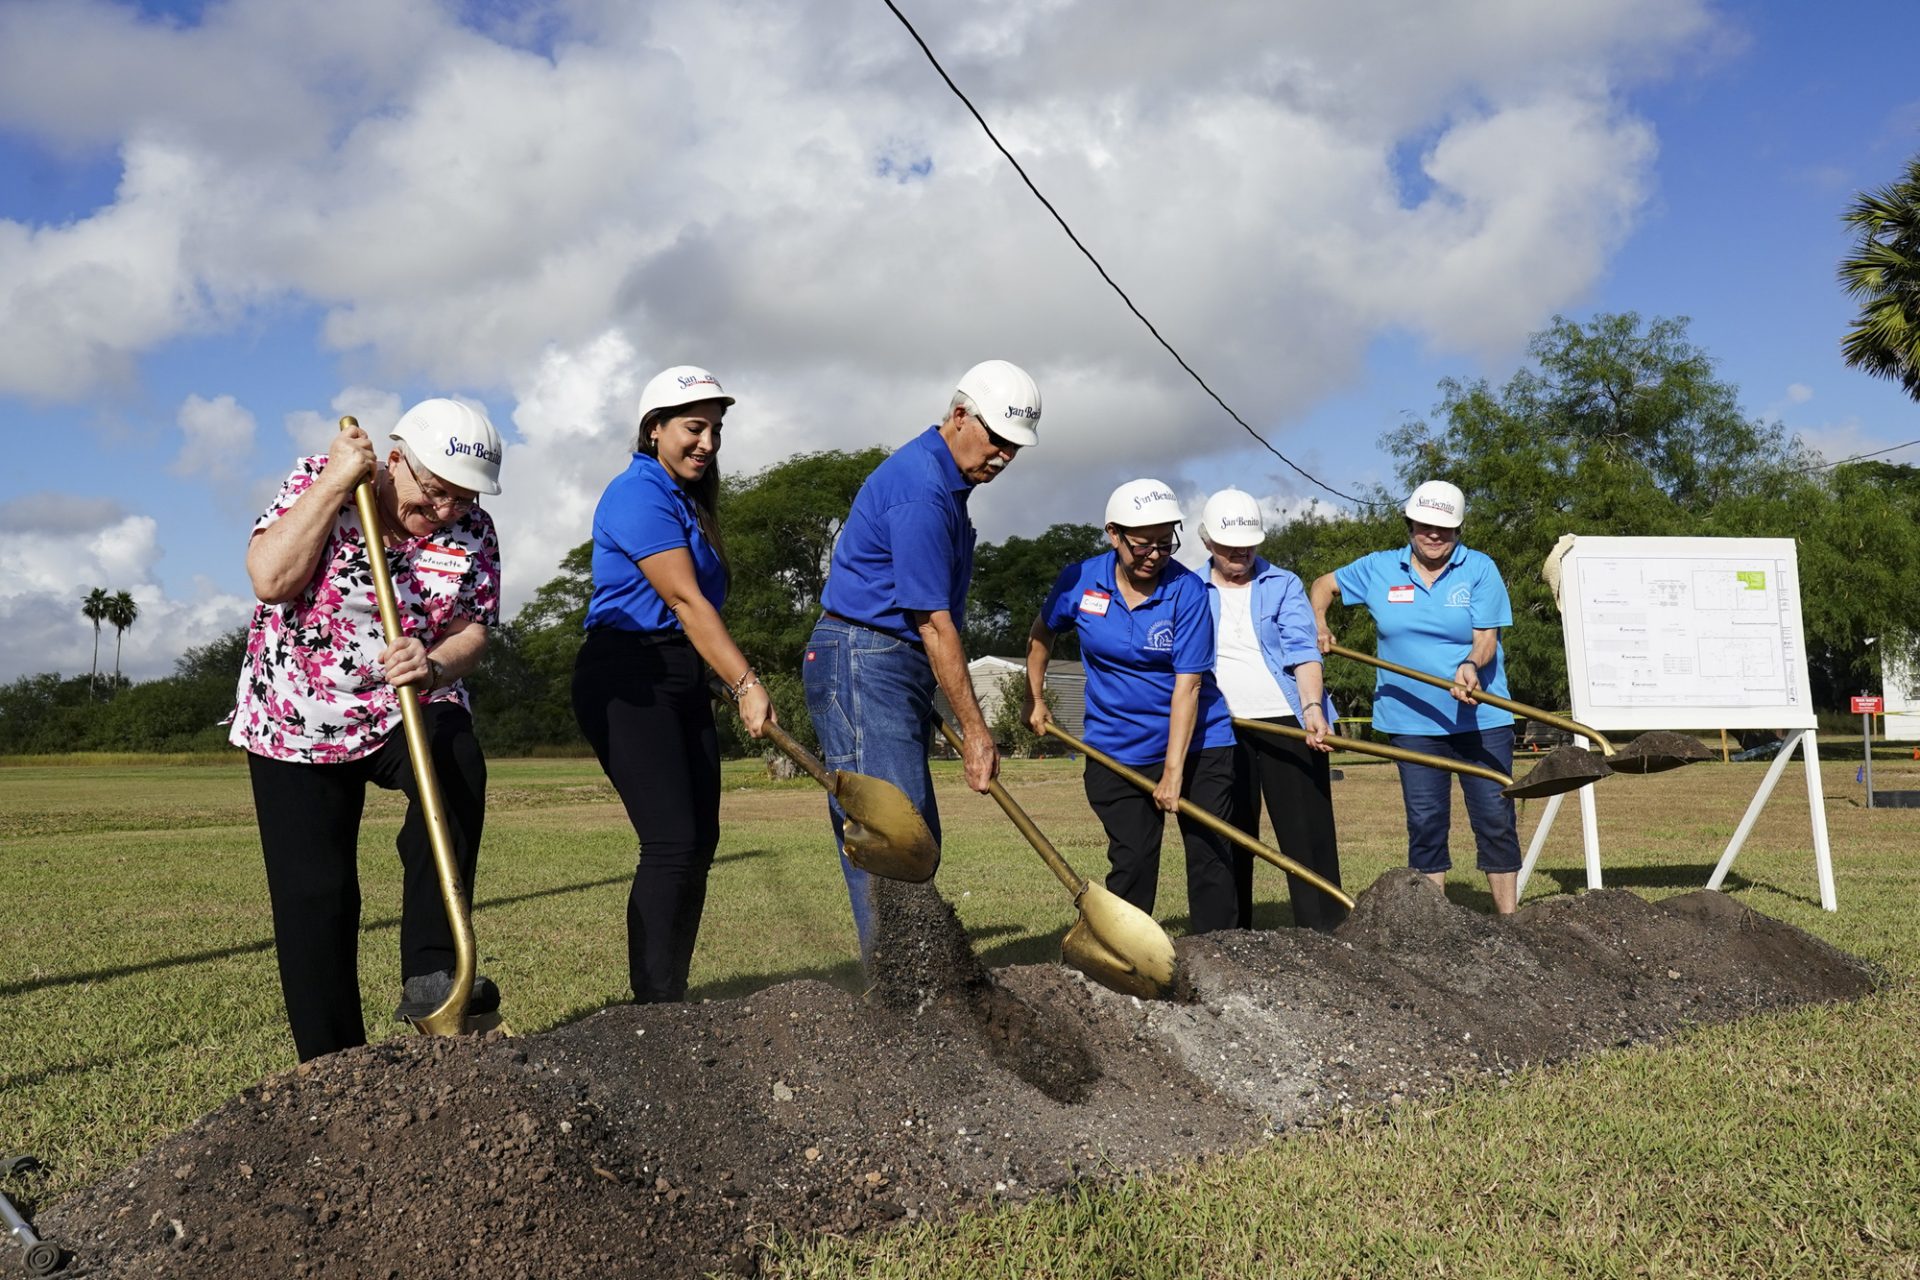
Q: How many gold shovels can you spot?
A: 6